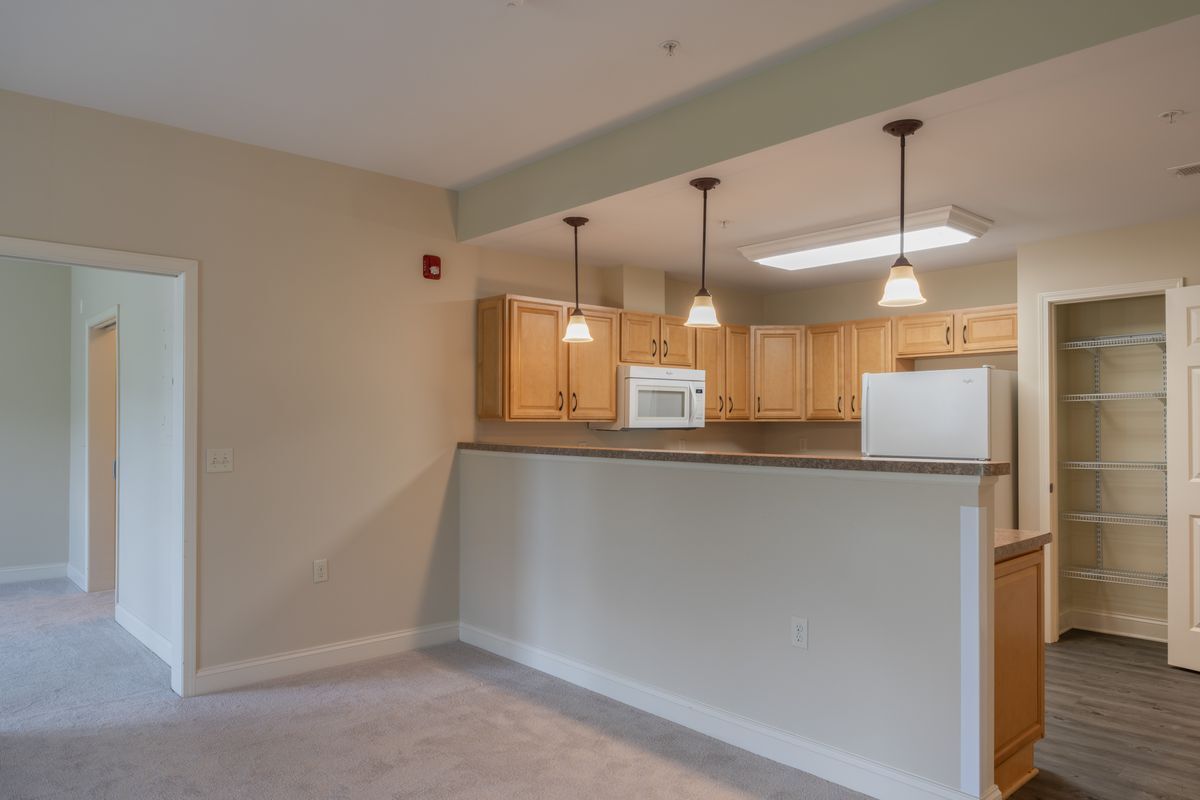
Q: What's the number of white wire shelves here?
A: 5